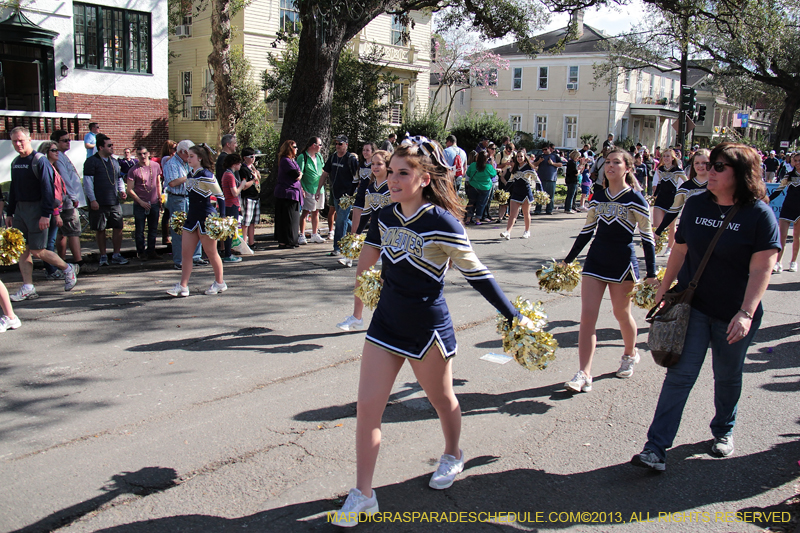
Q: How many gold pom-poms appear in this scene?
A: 13